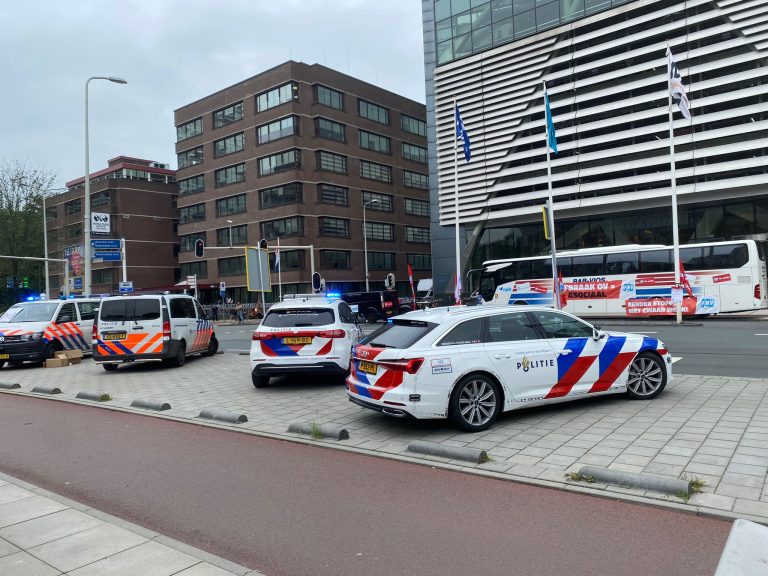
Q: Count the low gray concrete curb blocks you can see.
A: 8